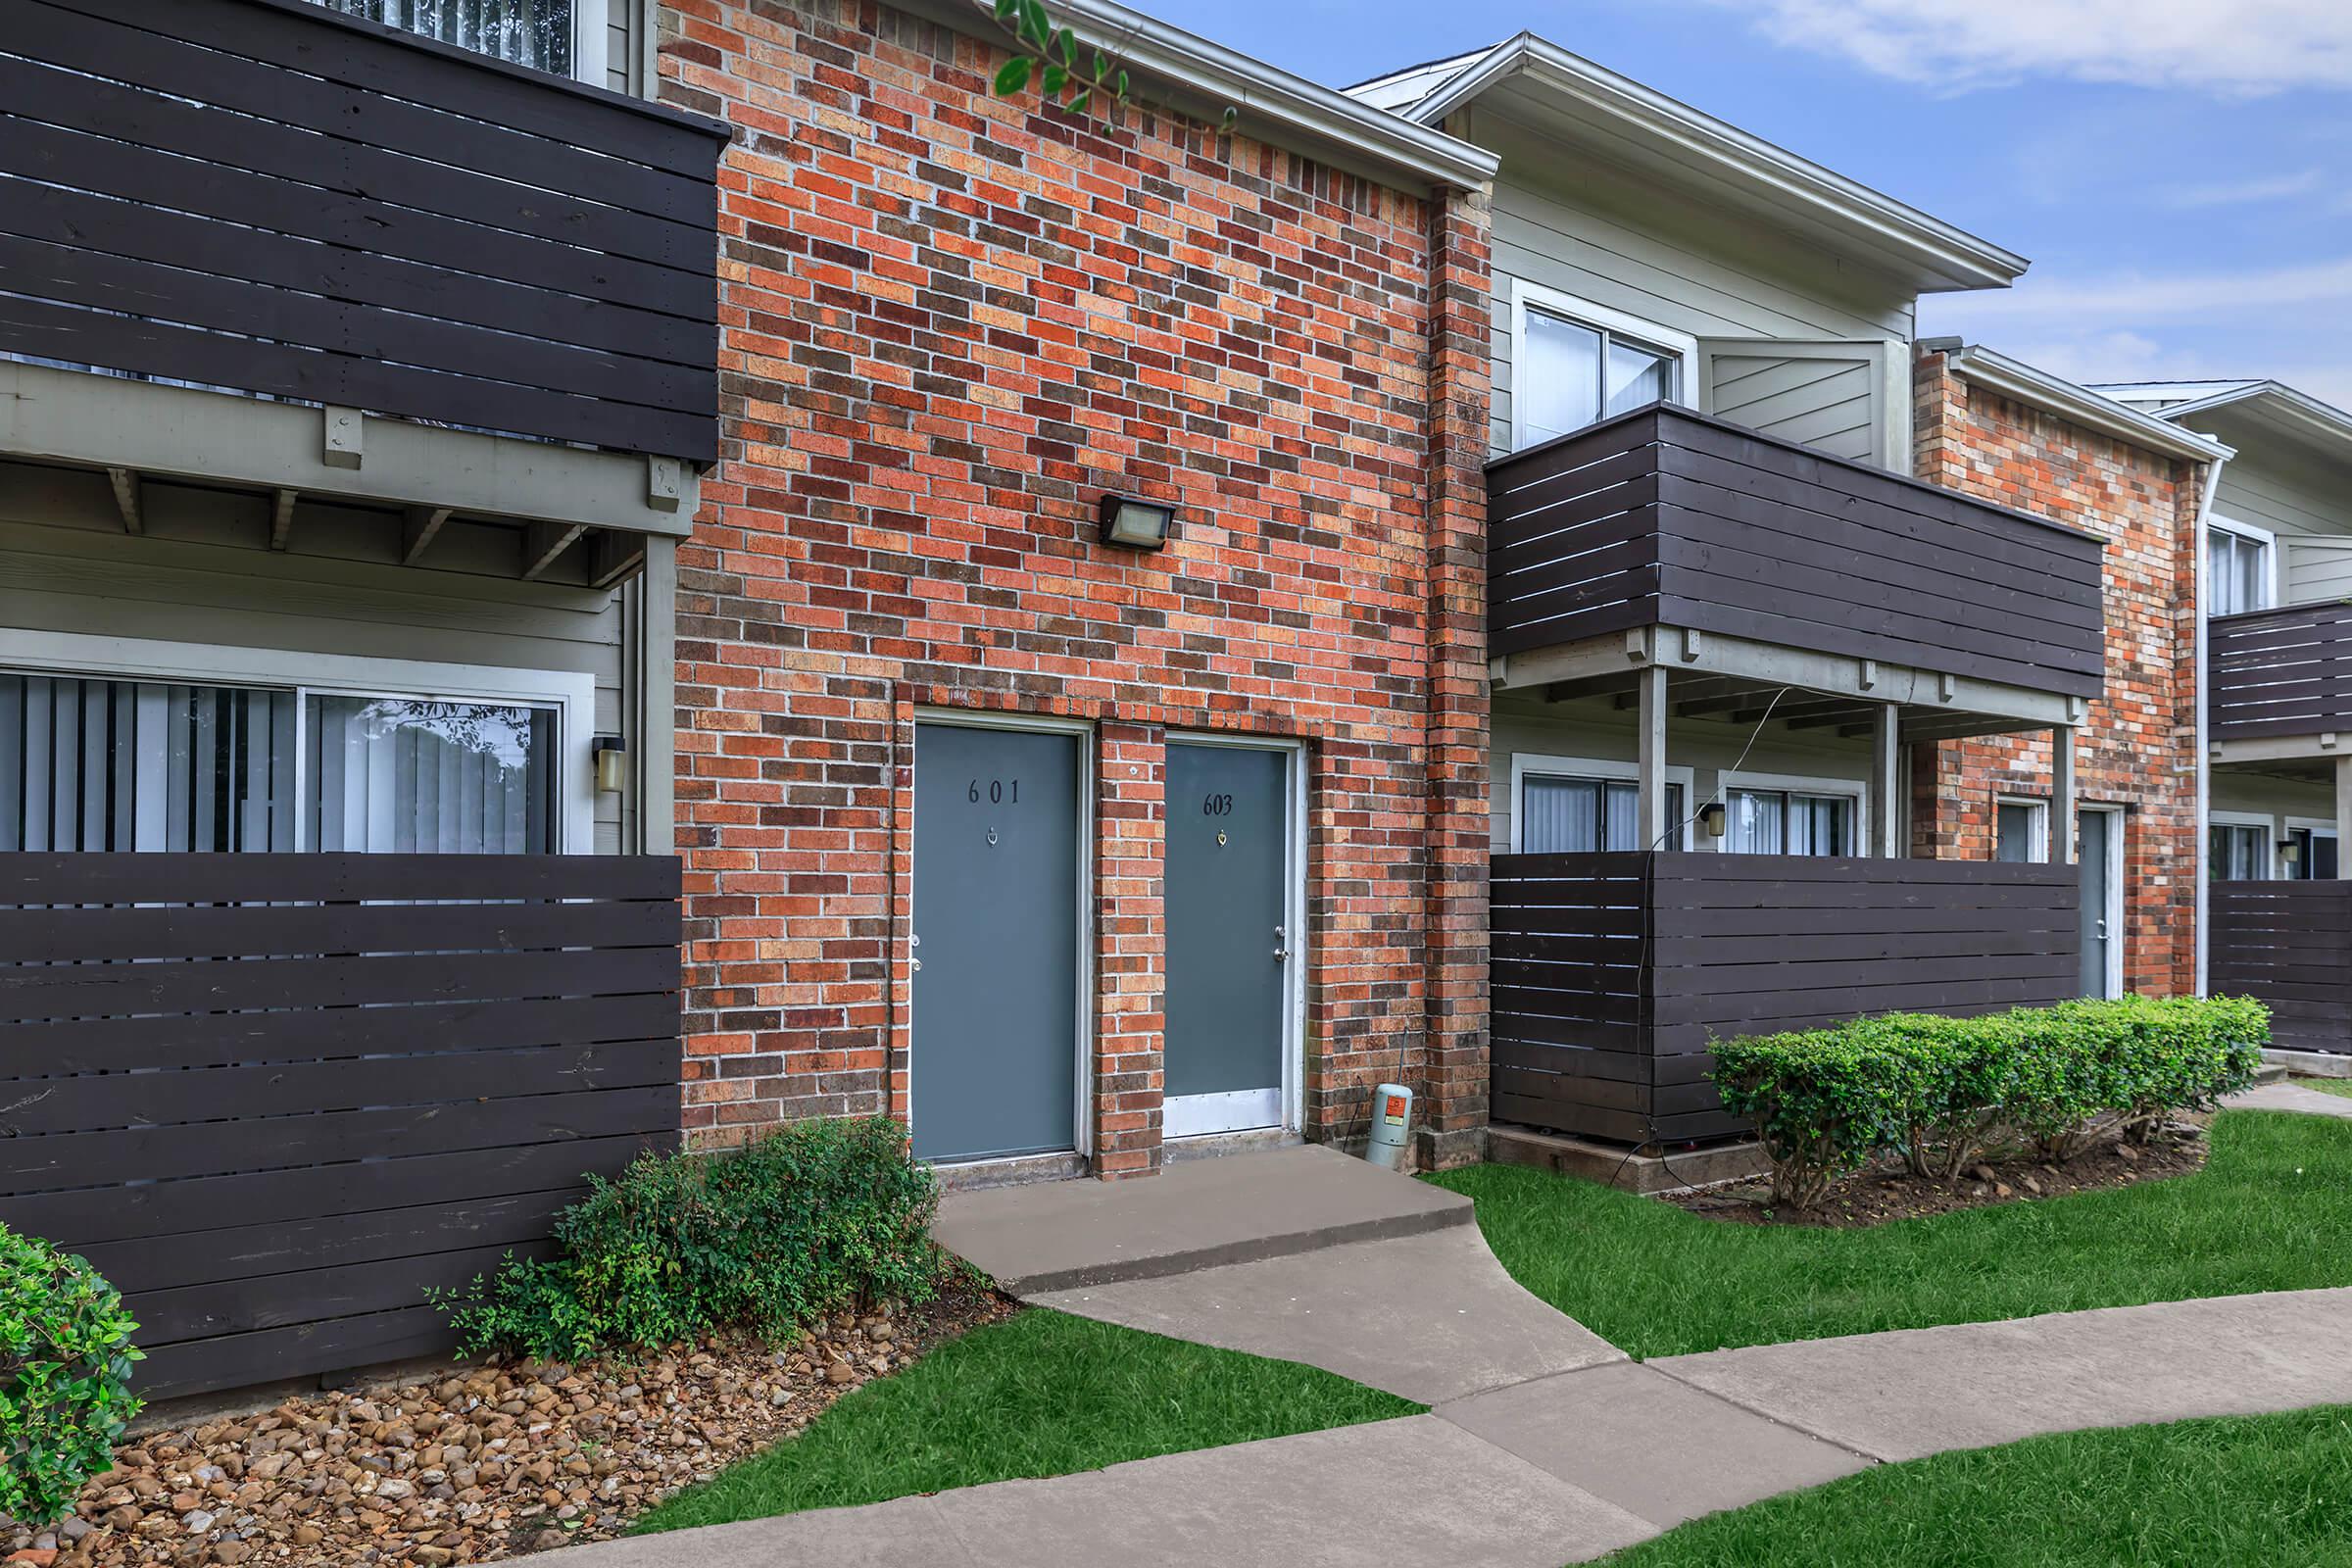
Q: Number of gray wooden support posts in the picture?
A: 5